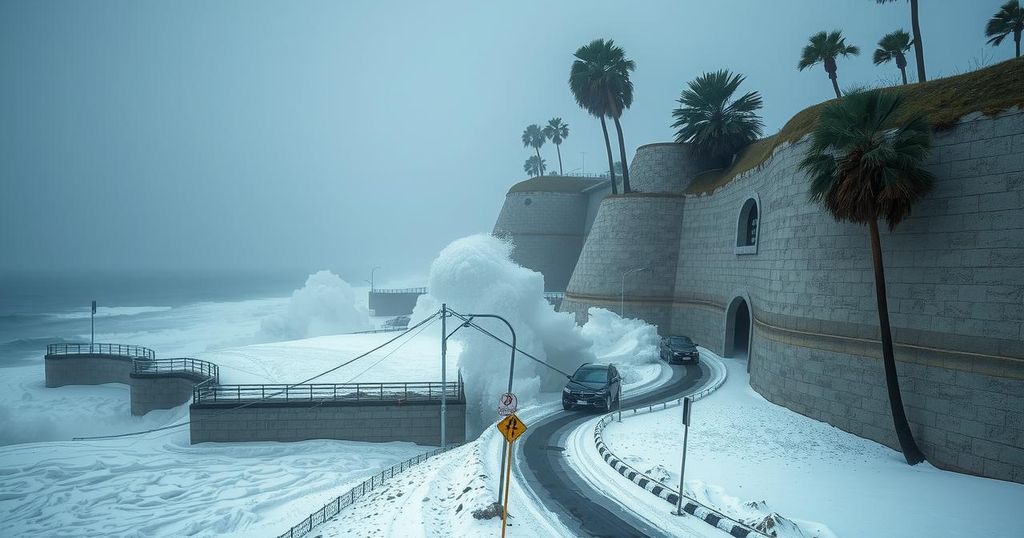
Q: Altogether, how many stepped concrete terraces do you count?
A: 3